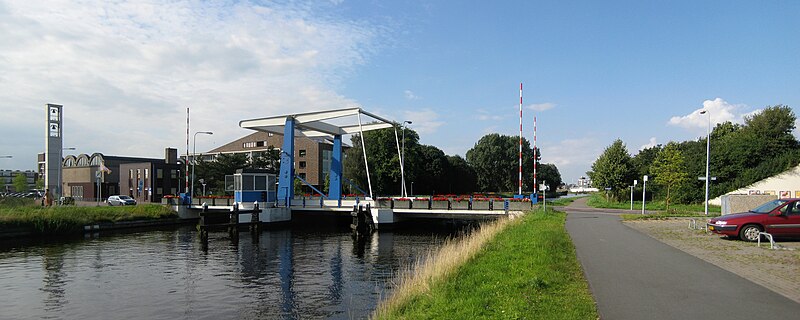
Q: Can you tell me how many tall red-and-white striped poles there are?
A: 3